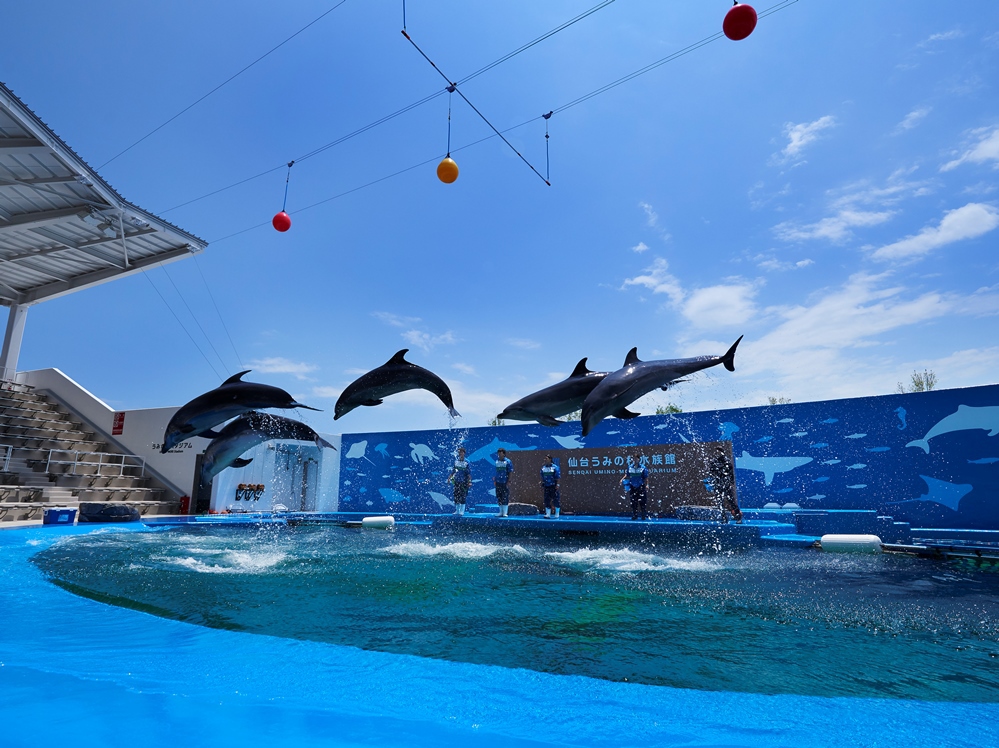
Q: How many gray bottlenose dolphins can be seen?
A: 5